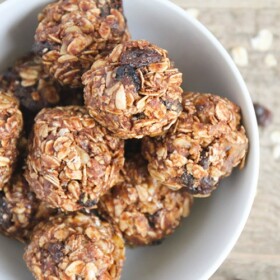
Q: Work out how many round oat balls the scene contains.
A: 9